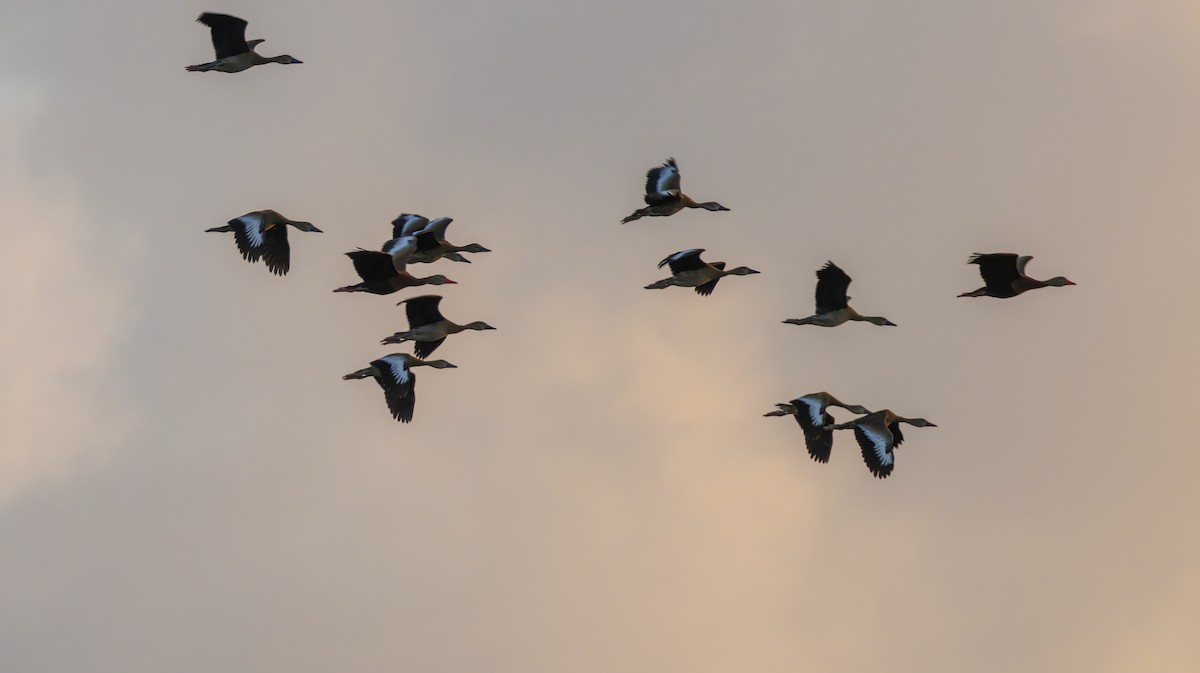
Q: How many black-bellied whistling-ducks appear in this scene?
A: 13